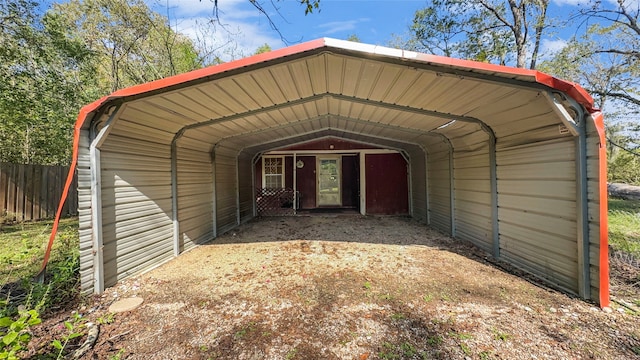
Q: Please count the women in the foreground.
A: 0